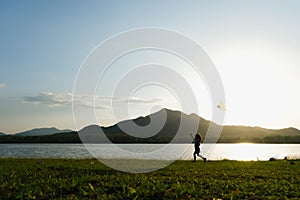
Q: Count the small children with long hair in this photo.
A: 1